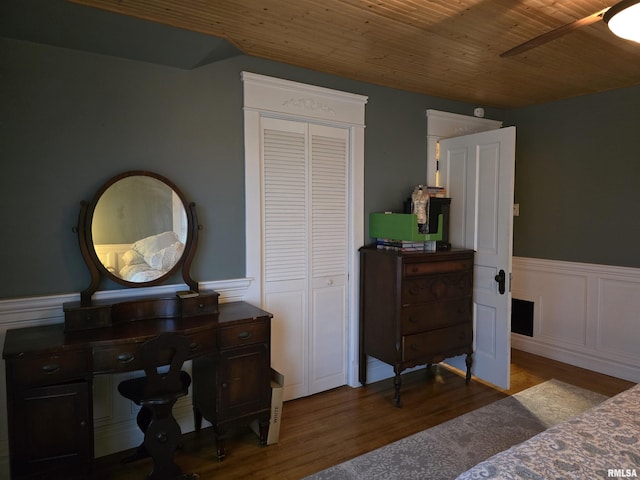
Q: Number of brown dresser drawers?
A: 4